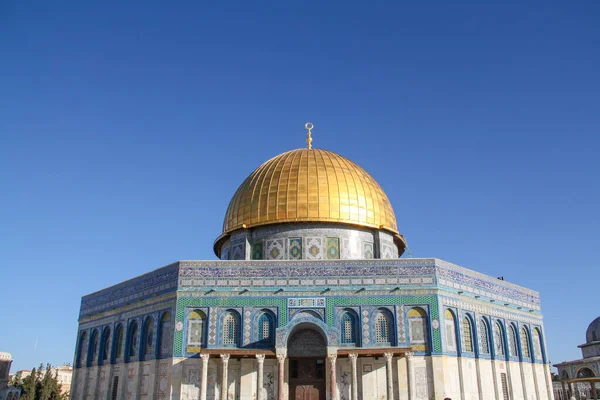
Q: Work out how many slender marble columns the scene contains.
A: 8